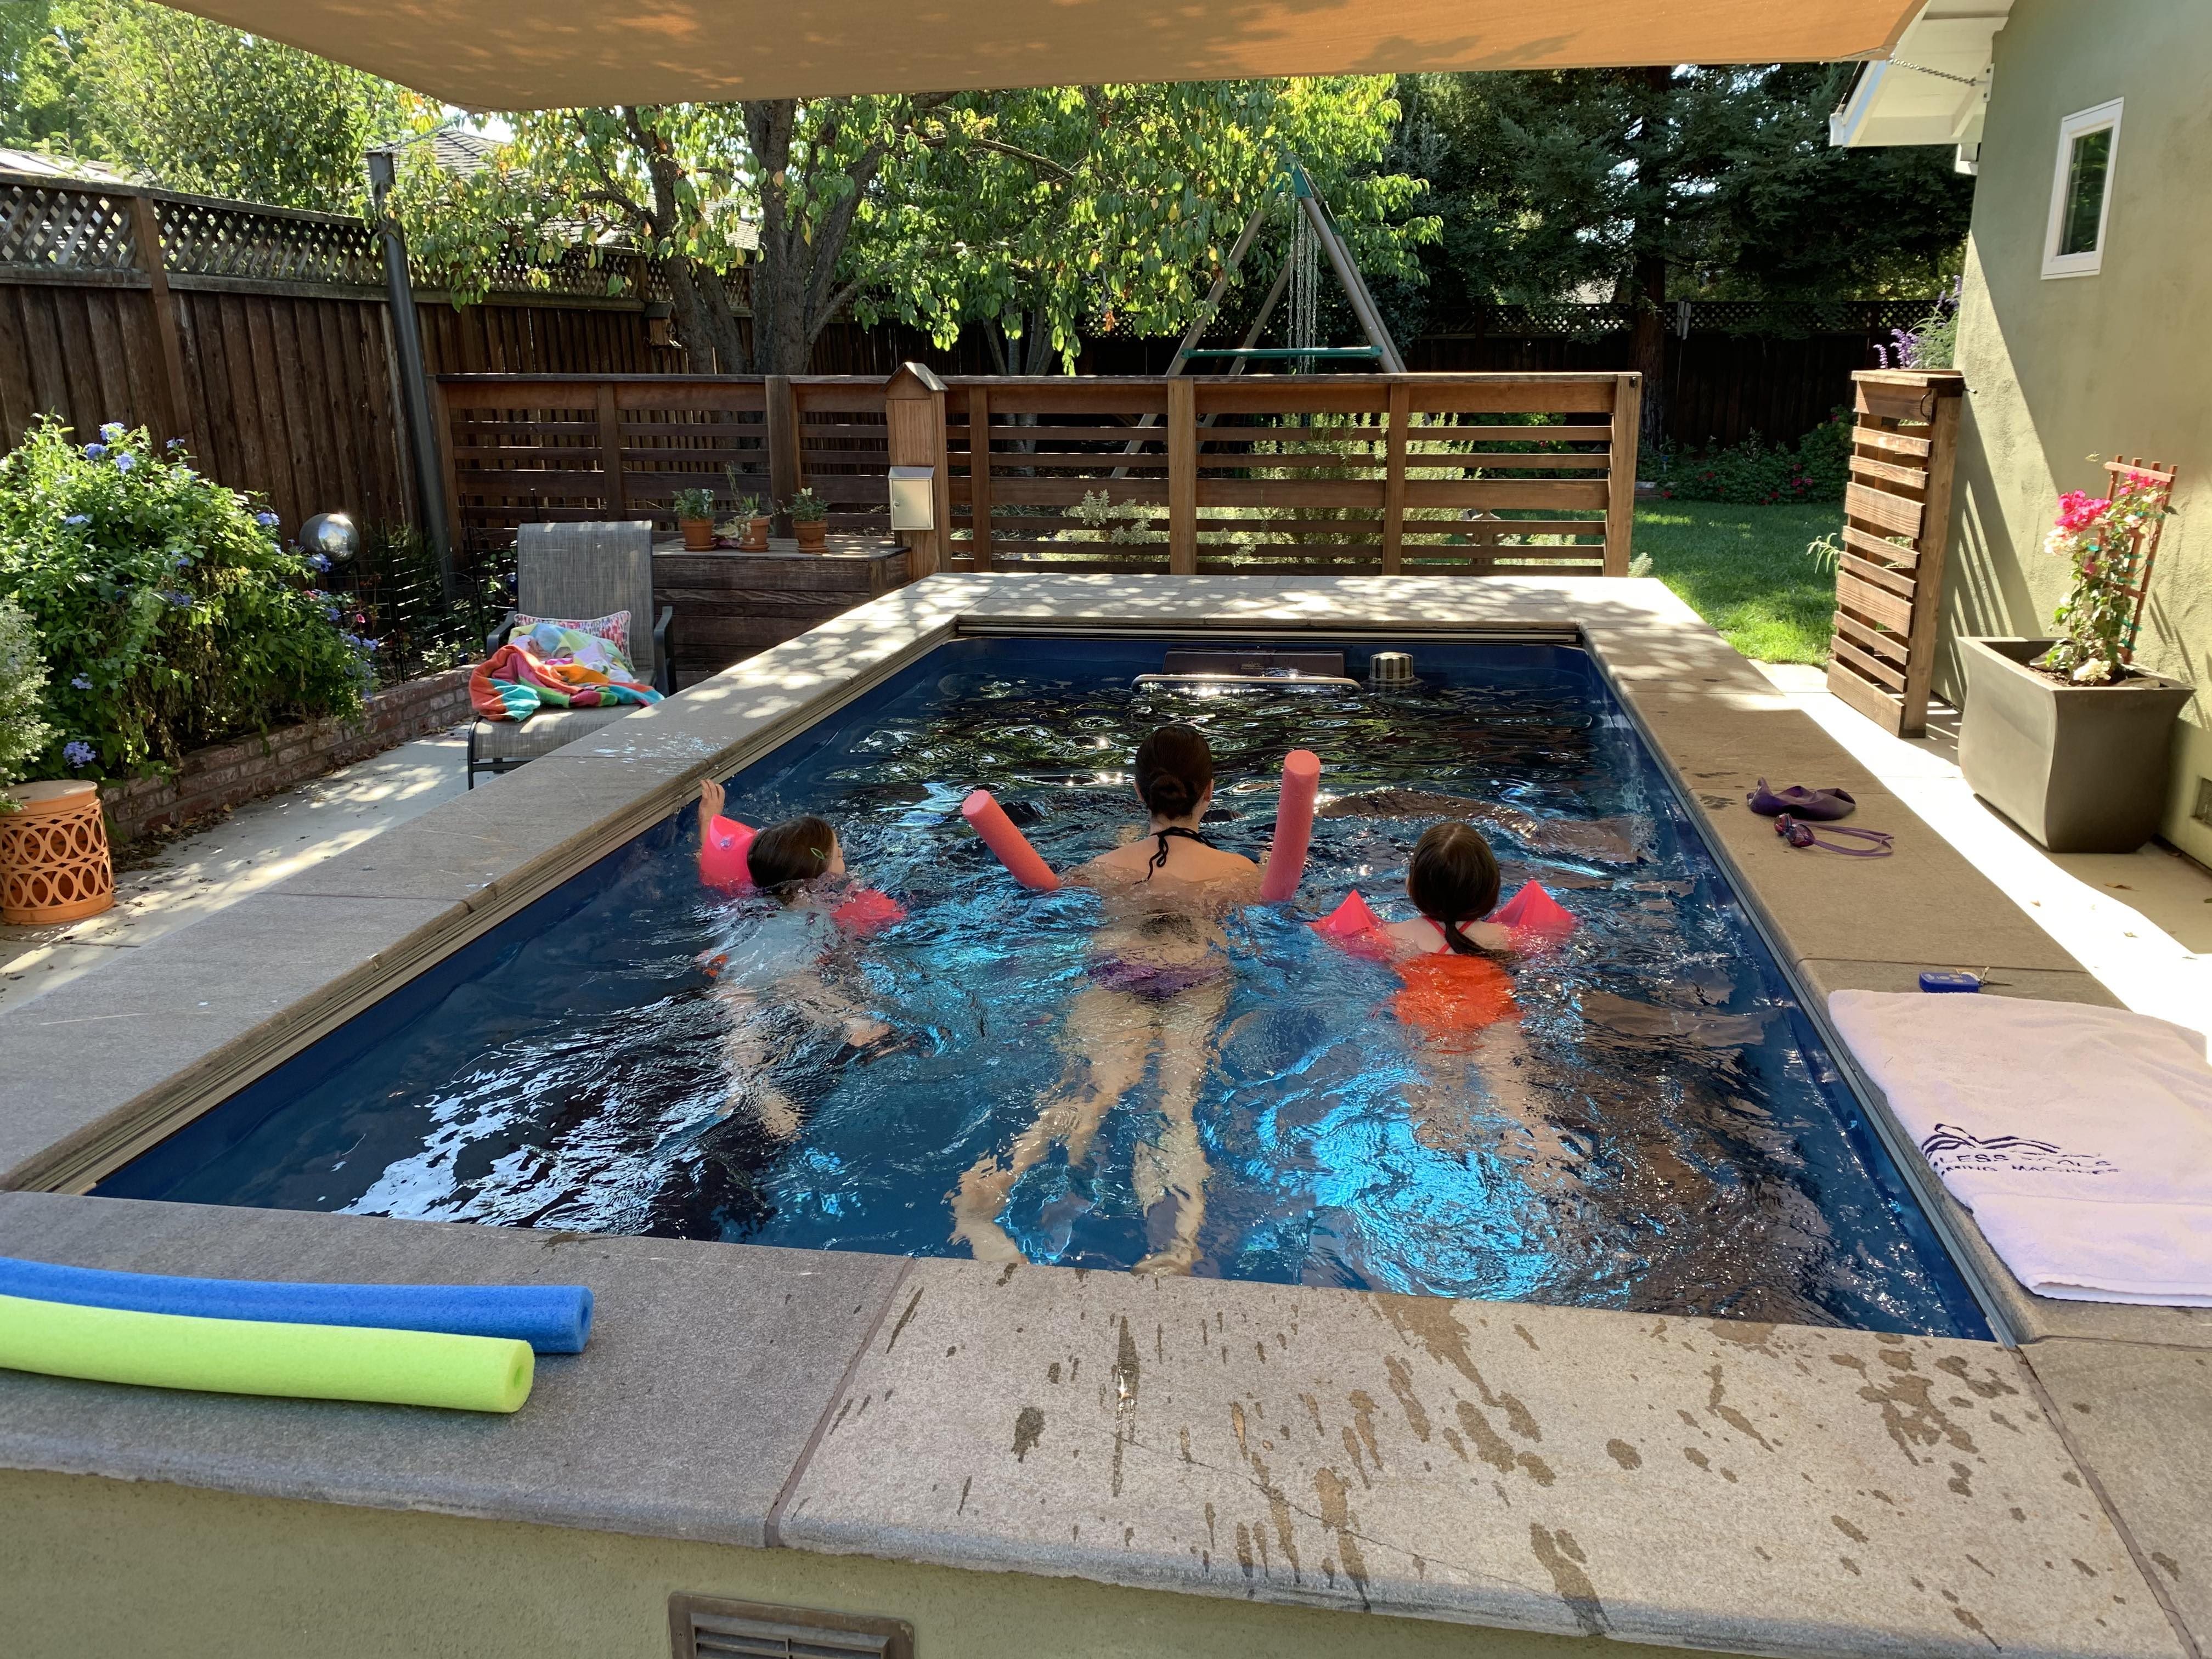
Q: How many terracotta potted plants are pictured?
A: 3